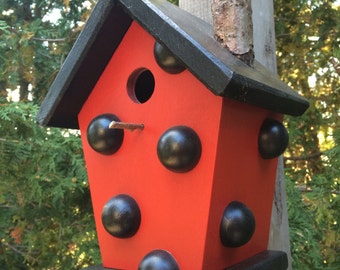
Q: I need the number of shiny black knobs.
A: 7